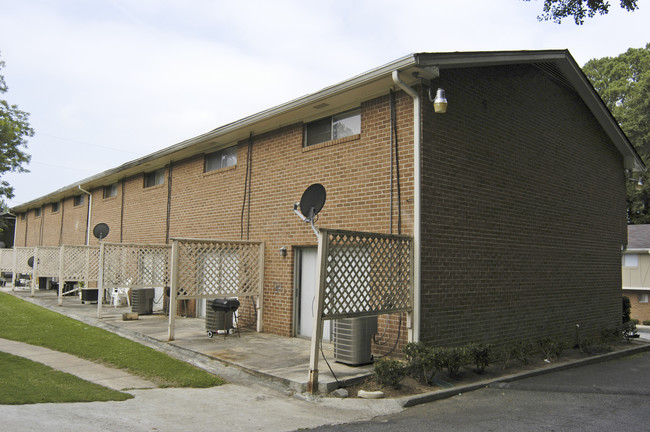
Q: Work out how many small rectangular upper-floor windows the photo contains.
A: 8